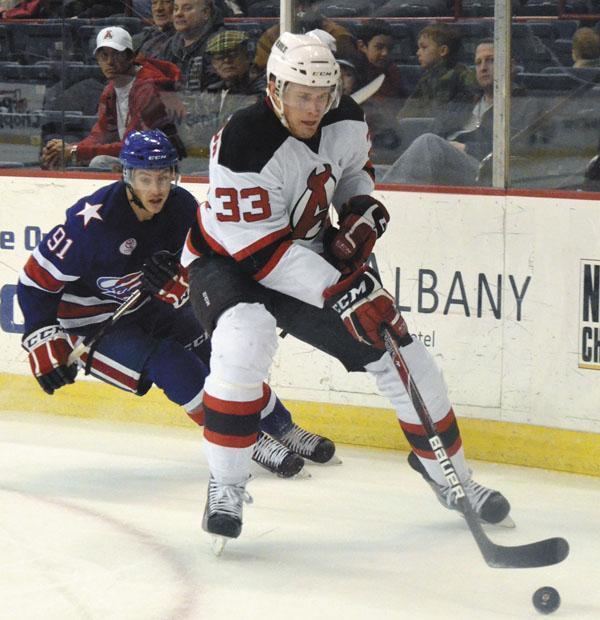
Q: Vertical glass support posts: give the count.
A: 2